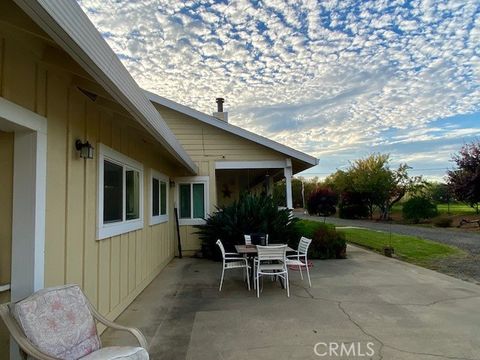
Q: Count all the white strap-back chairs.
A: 4